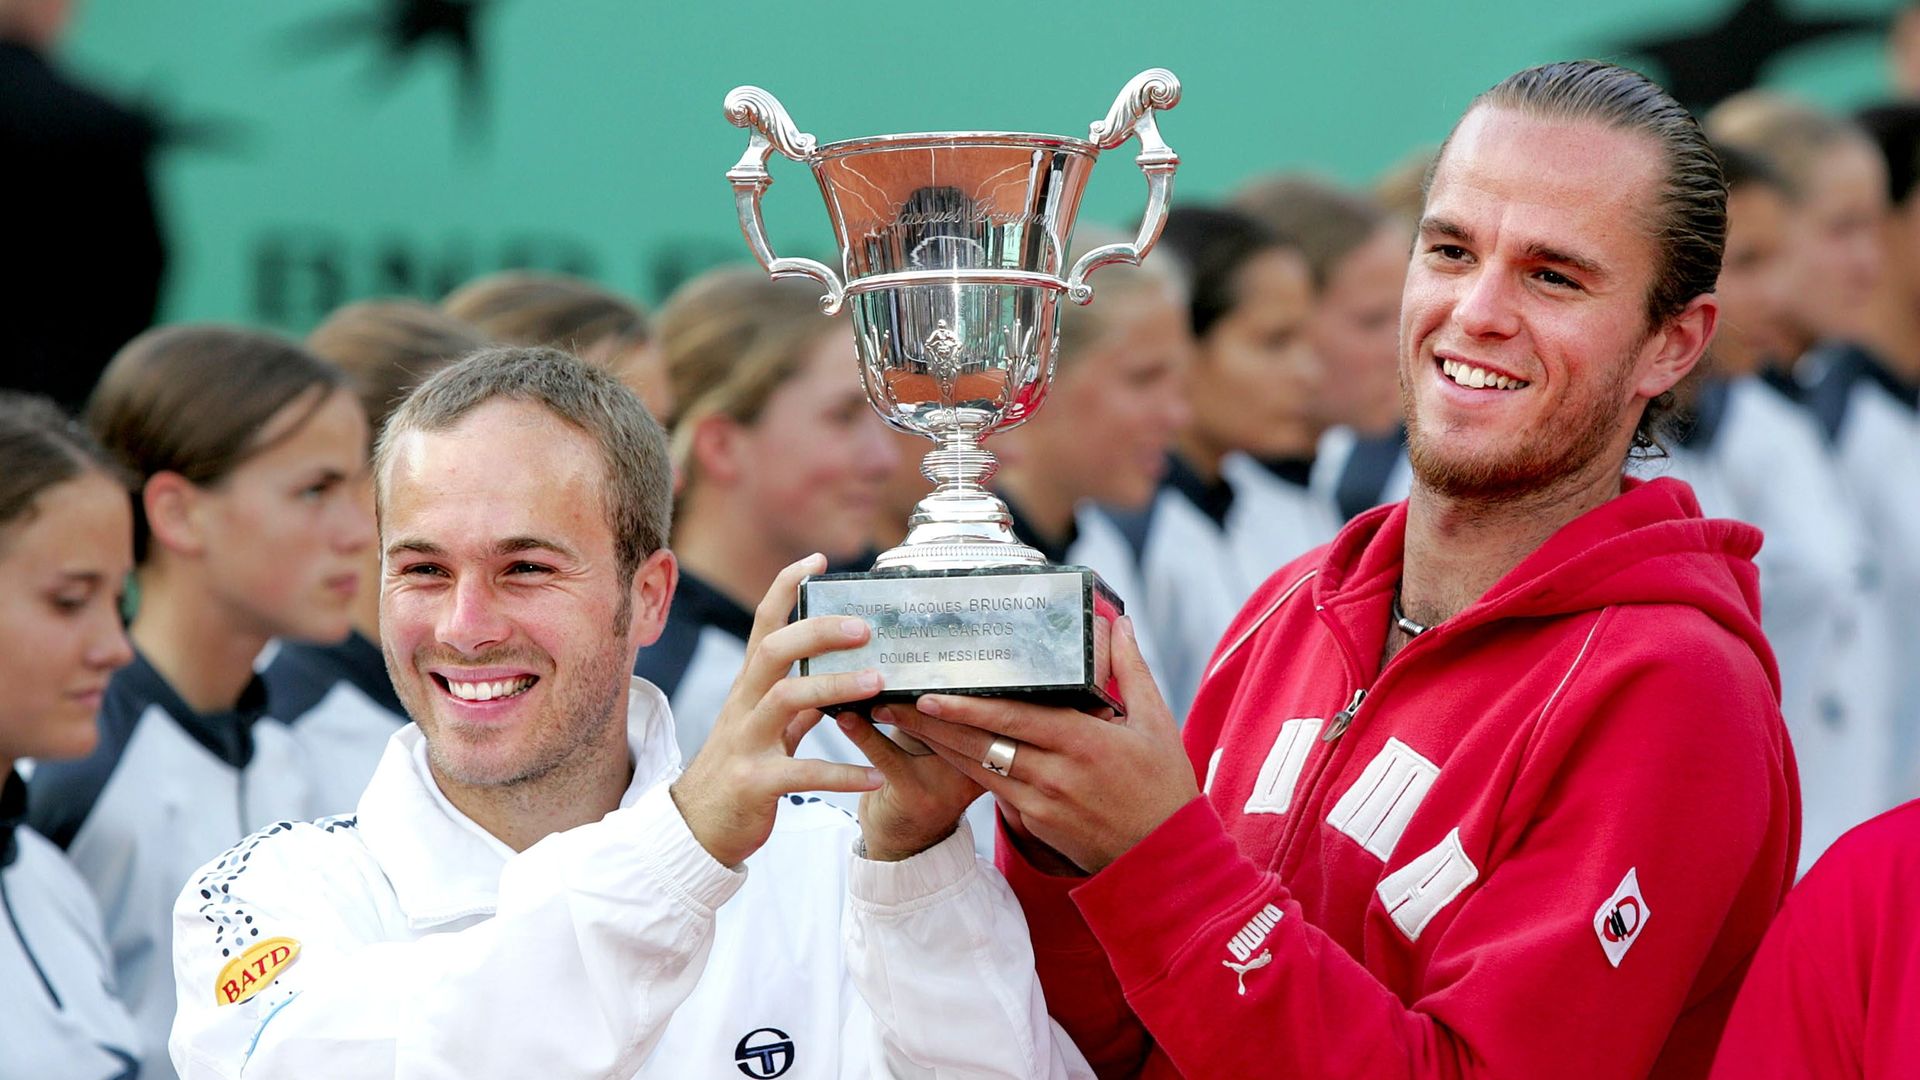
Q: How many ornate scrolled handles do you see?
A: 2